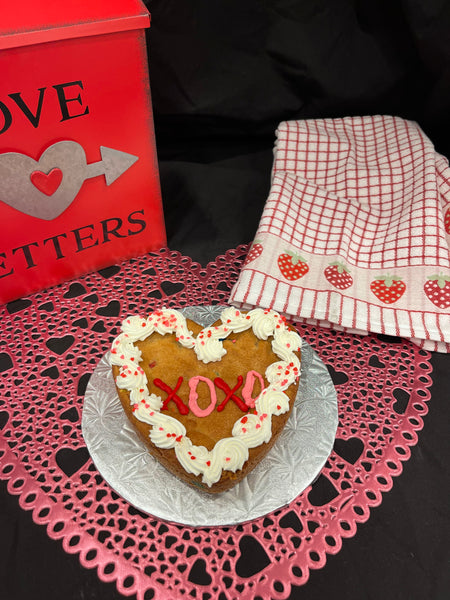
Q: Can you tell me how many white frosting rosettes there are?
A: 15